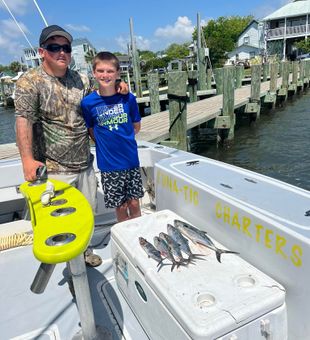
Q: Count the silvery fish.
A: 5